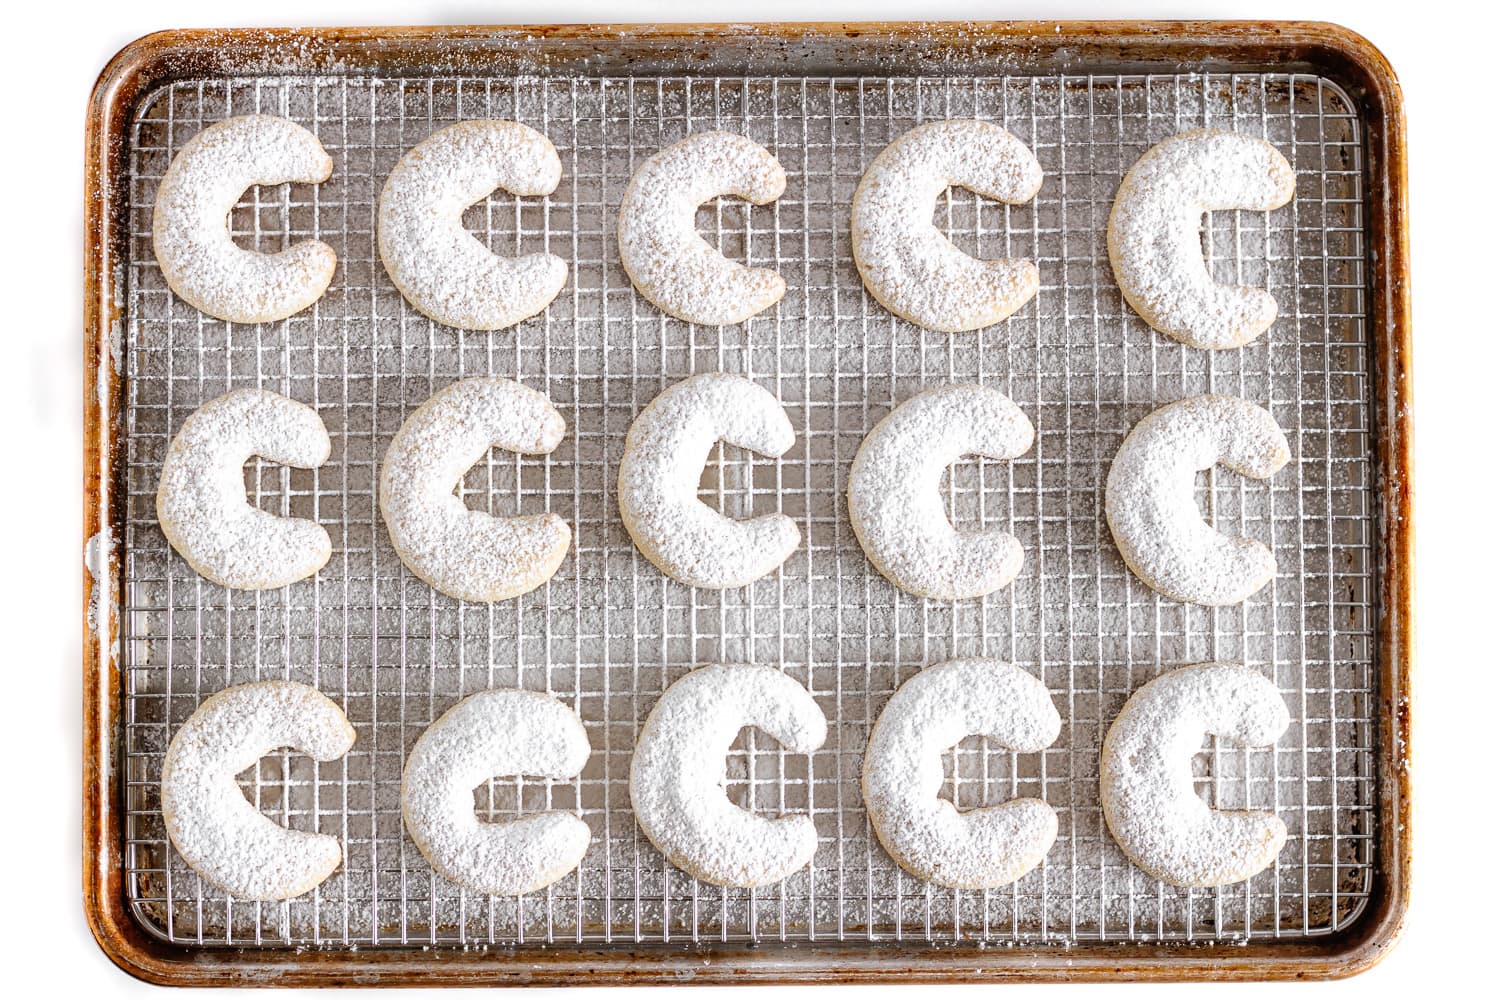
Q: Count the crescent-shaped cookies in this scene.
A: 15